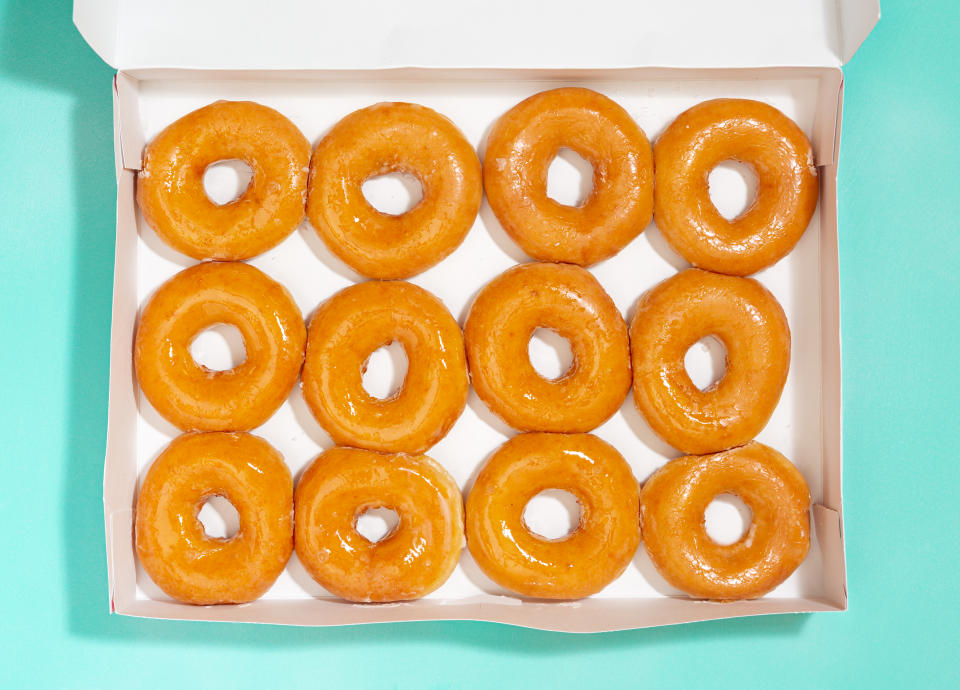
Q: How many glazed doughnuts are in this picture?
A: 12